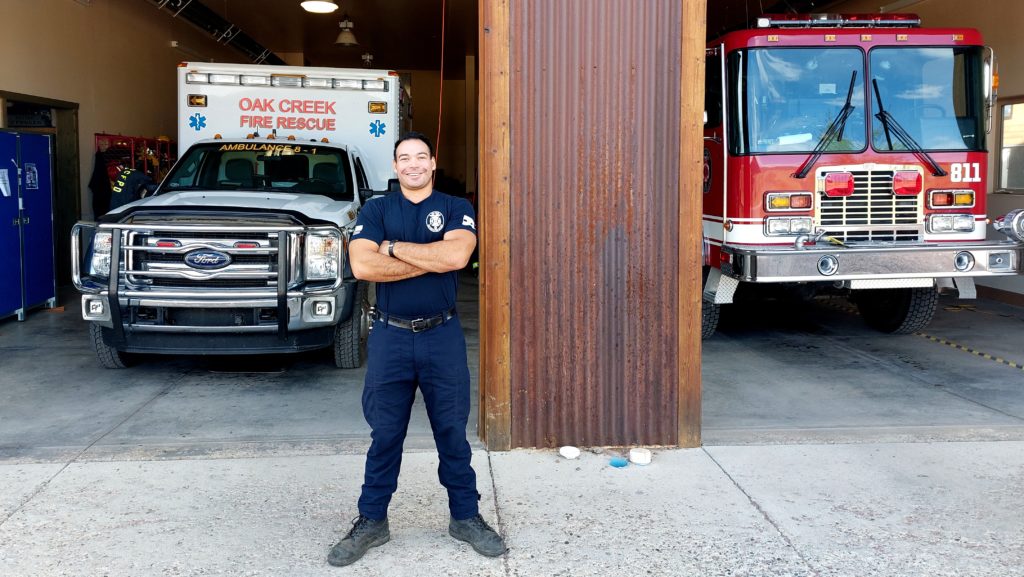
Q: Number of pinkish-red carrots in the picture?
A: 0